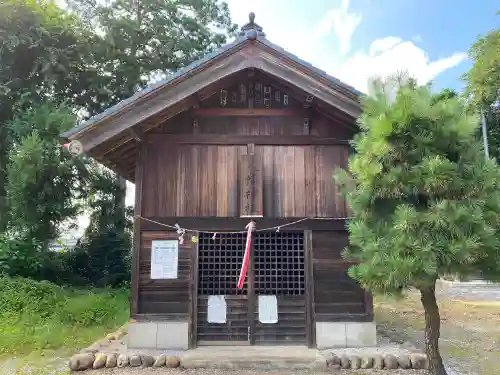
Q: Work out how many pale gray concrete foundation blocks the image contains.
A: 4